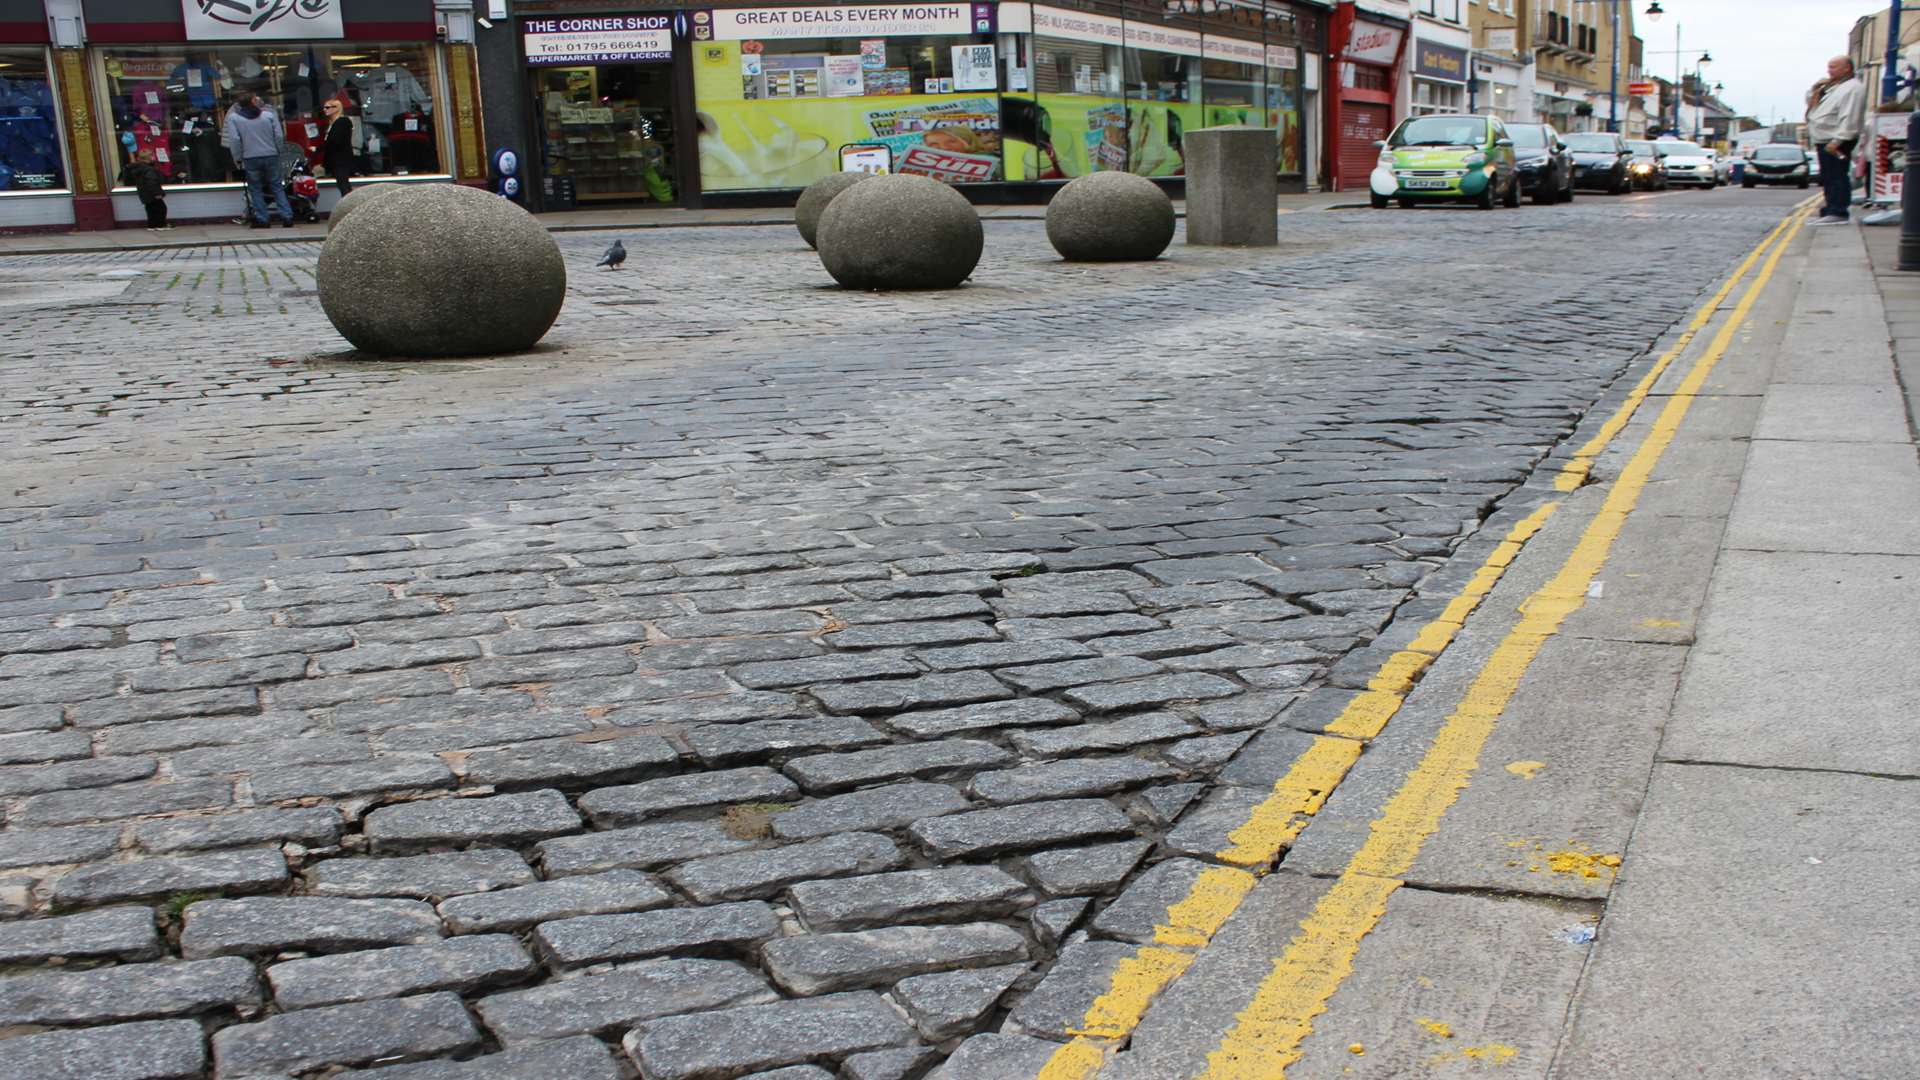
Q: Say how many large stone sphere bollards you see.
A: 5